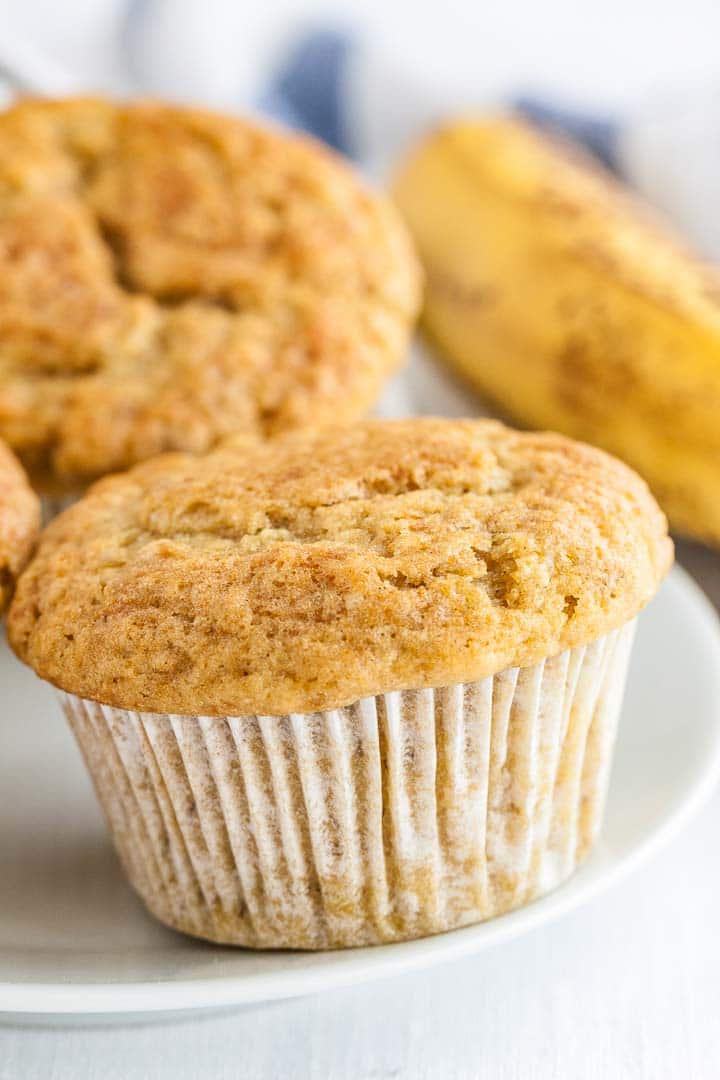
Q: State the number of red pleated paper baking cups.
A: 0